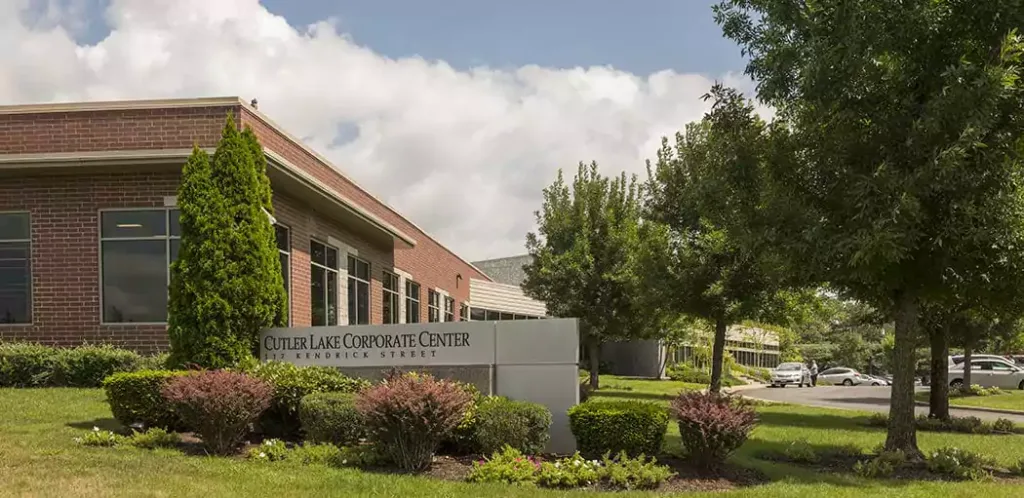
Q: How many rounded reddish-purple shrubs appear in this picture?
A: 3